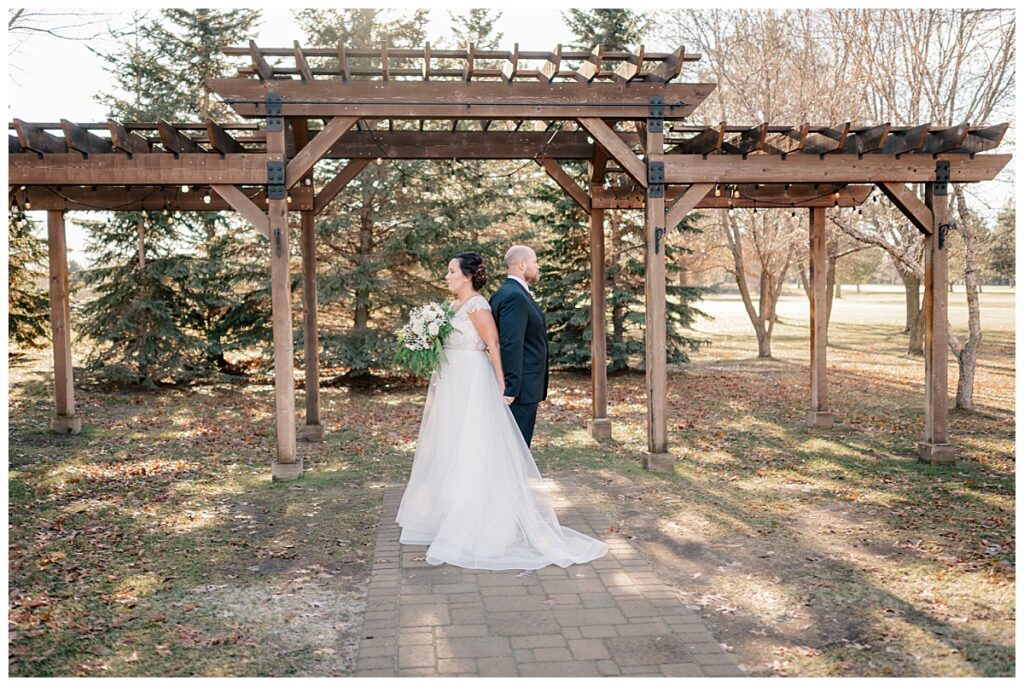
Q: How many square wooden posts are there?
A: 7